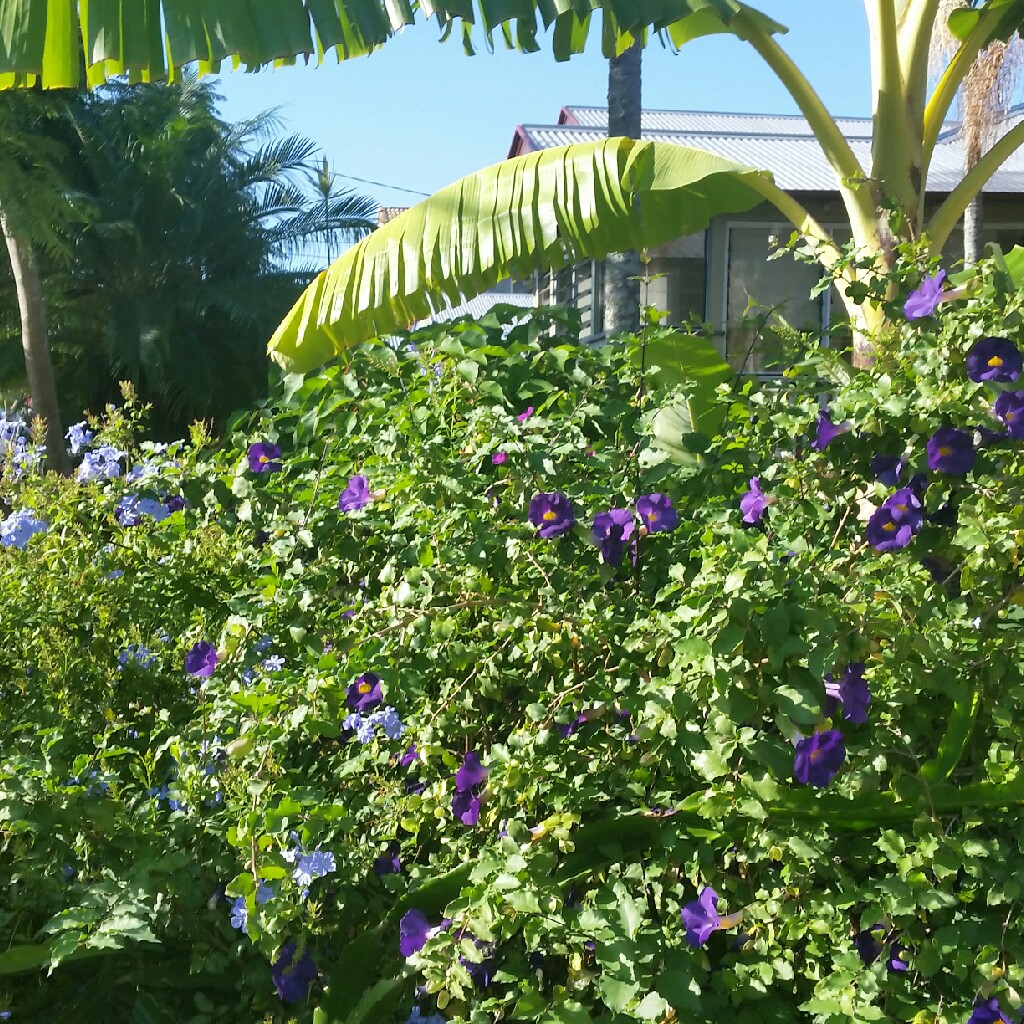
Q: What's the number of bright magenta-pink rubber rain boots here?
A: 0